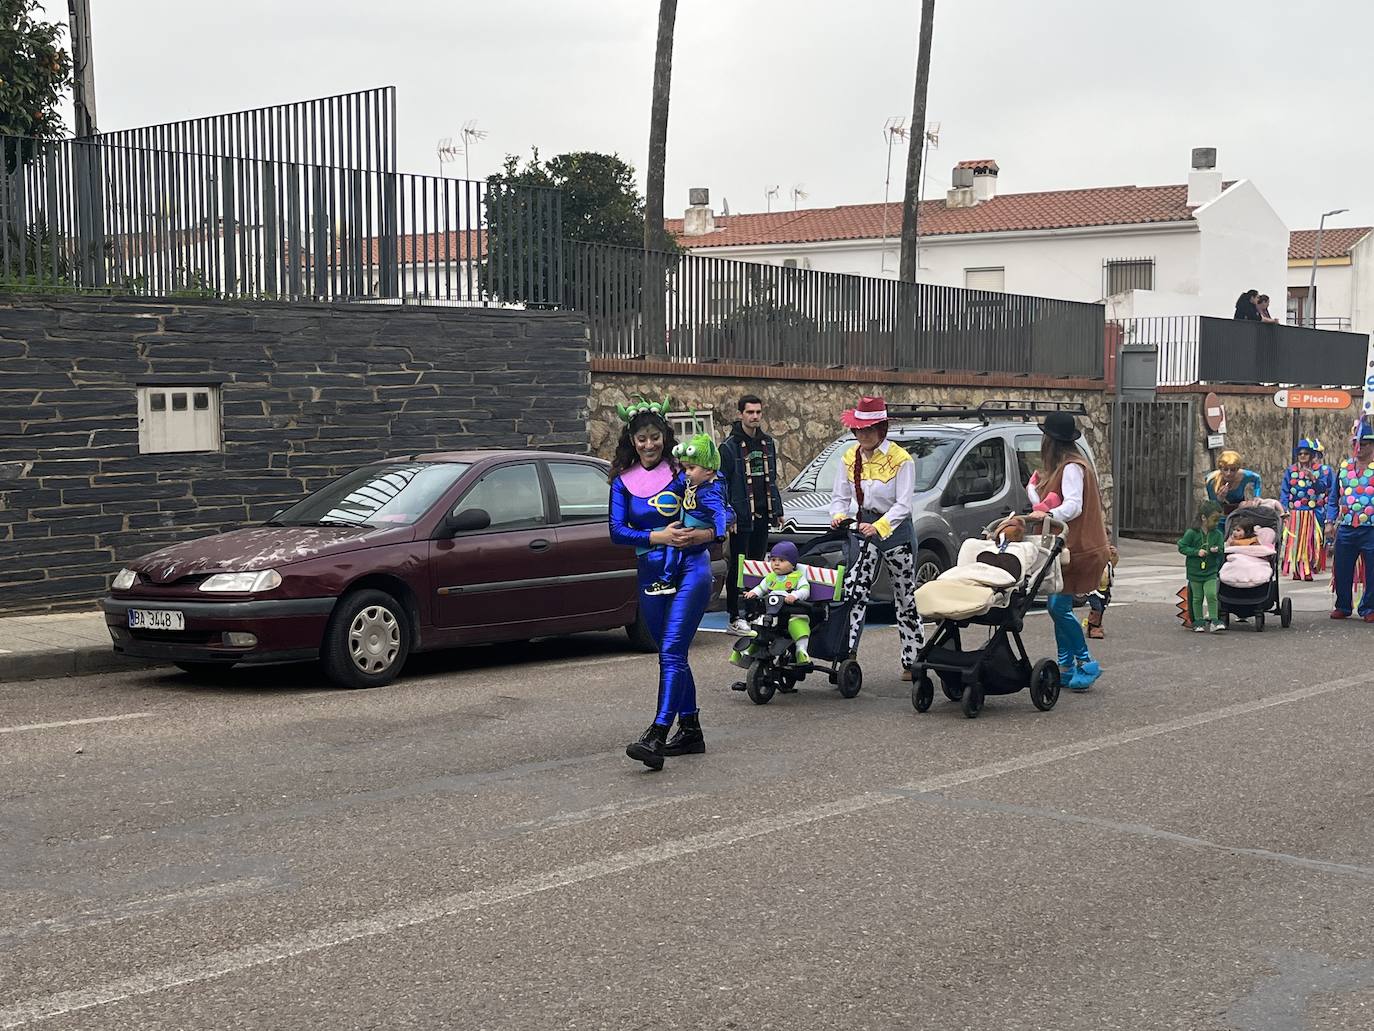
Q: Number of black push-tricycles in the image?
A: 1